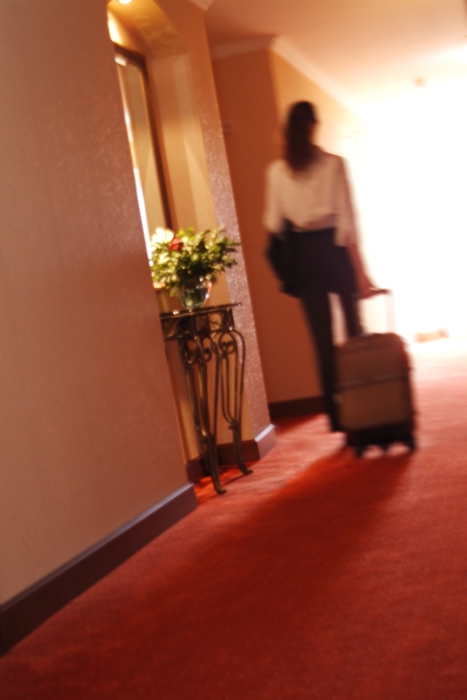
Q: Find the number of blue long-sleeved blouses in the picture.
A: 0